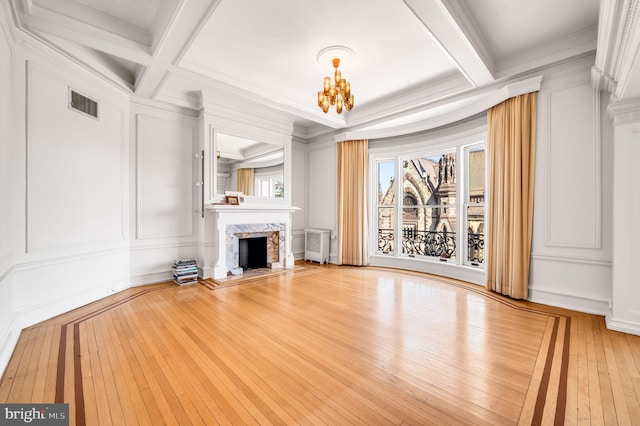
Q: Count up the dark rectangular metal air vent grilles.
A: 1